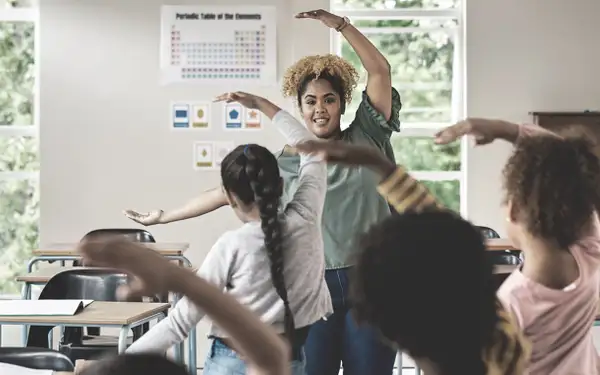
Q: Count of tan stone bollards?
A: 0